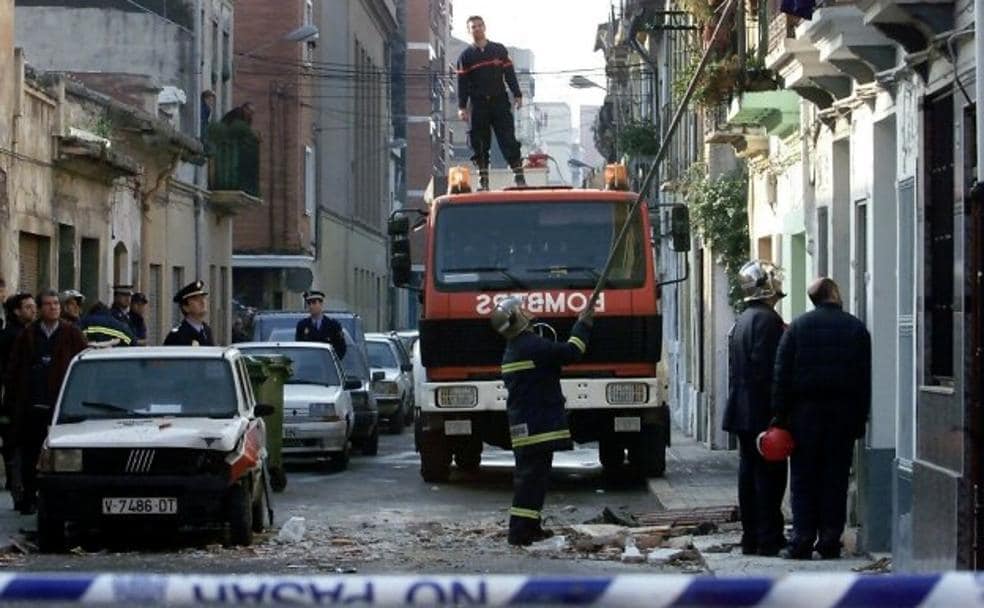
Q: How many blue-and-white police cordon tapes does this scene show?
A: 1